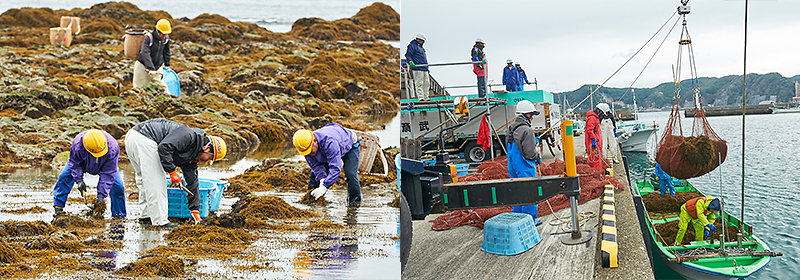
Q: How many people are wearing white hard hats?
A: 7